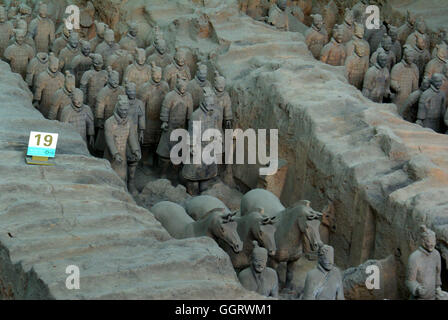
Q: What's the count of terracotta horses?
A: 4